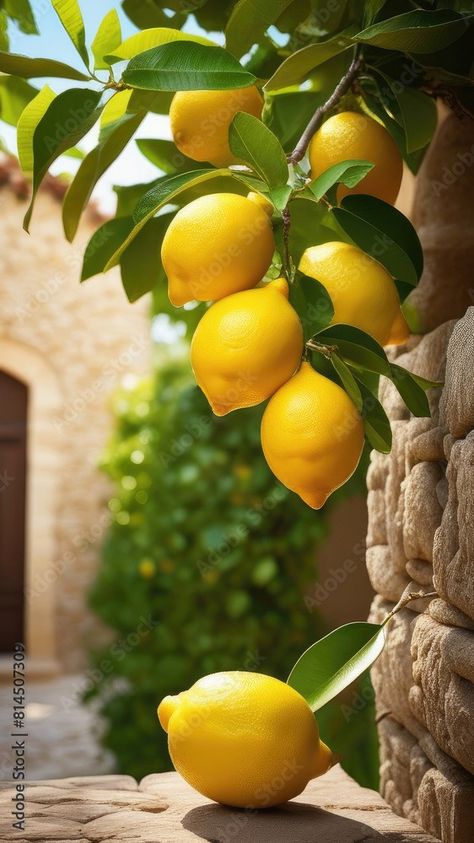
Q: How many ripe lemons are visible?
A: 7